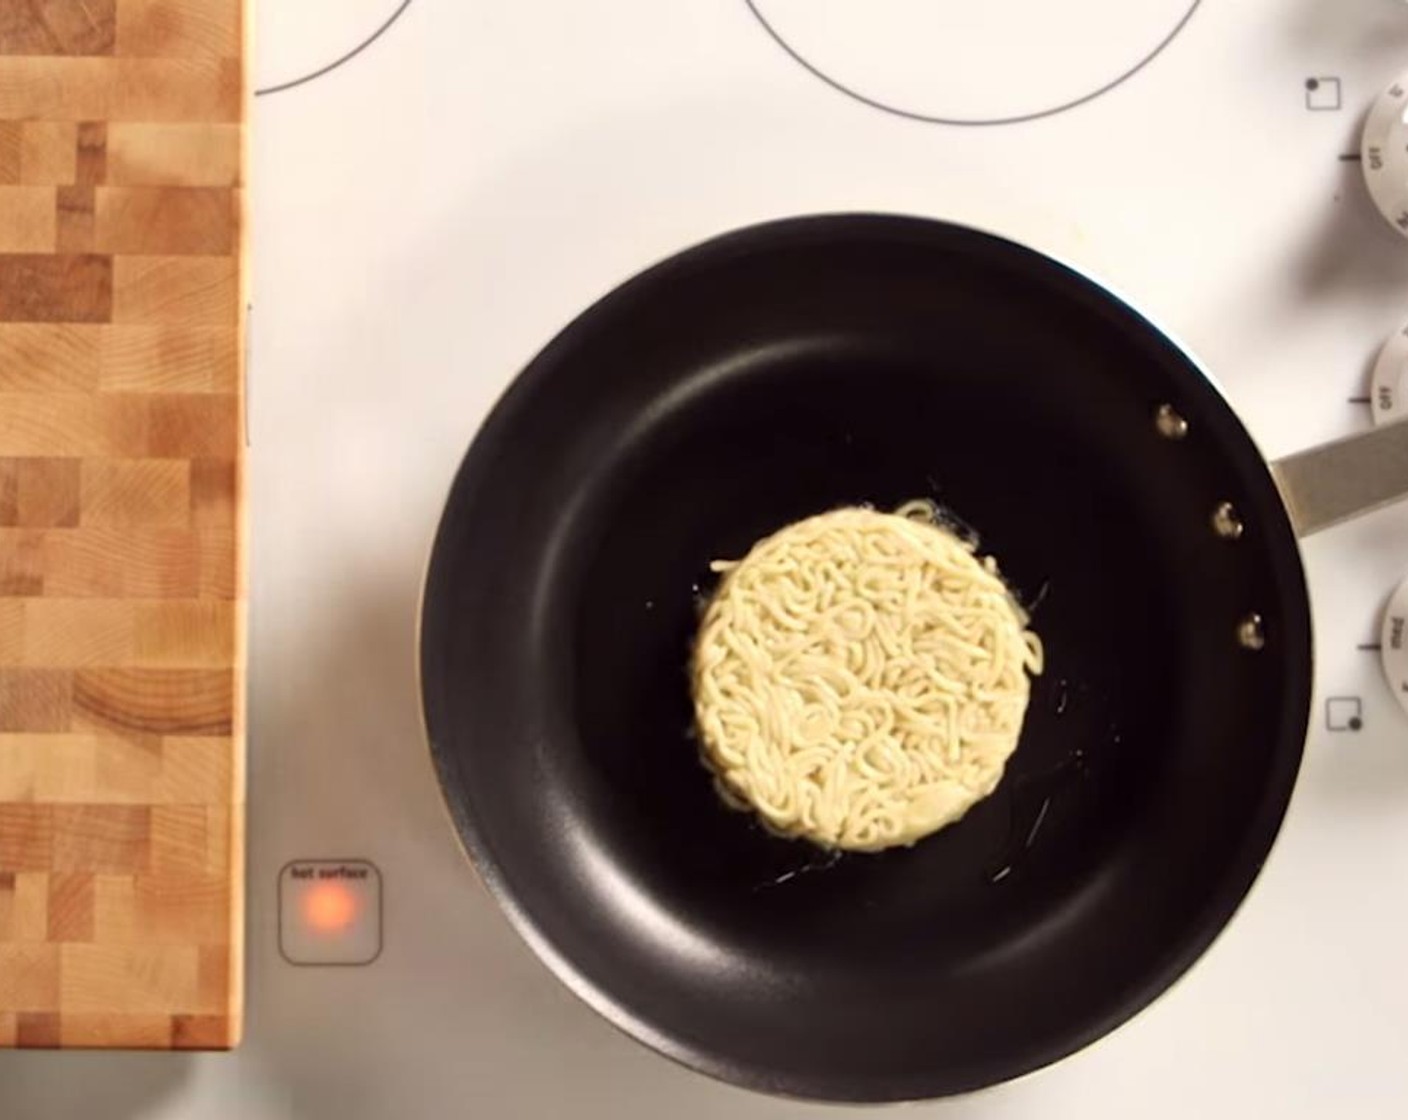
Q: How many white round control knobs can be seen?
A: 3